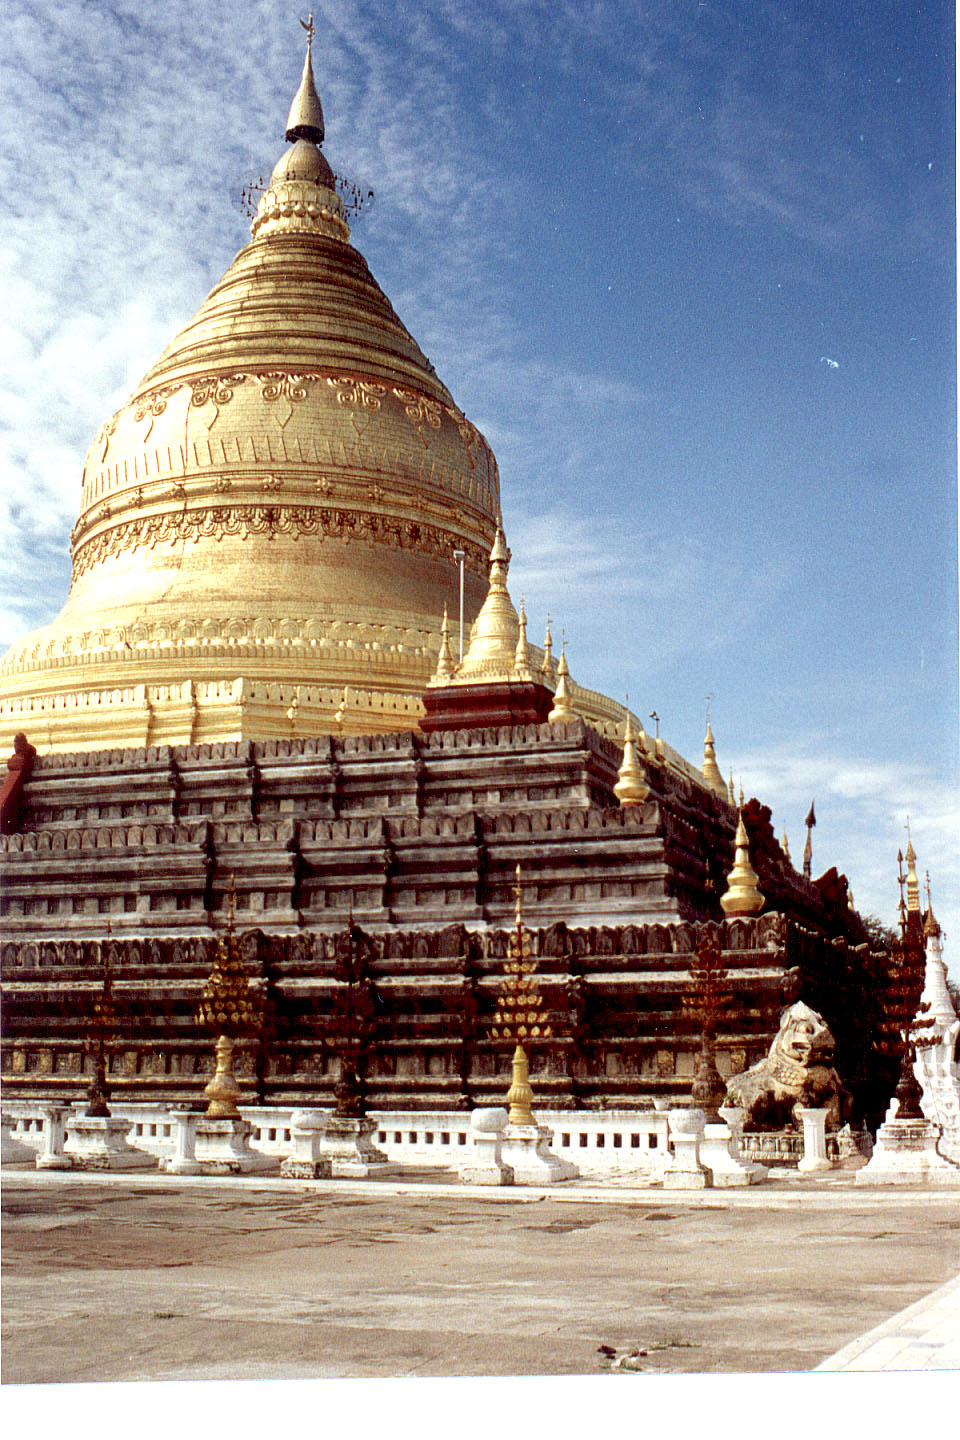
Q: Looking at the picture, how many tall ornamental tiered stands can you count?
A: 6